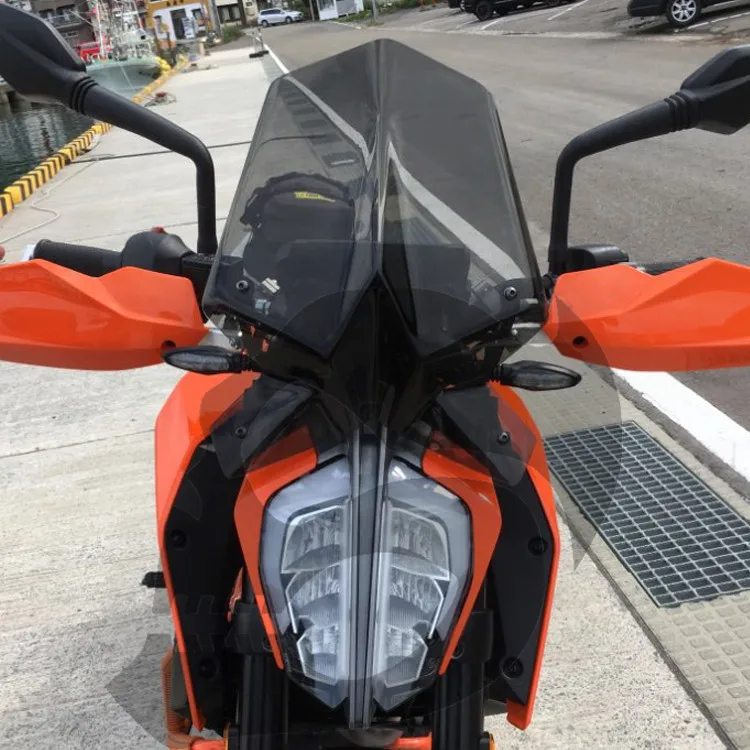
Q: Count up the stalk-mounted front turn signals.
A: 2